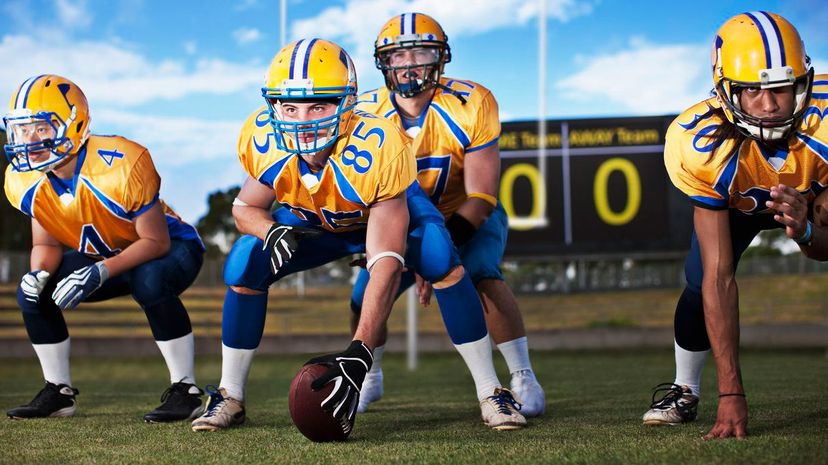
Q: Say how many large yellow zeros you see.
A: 2